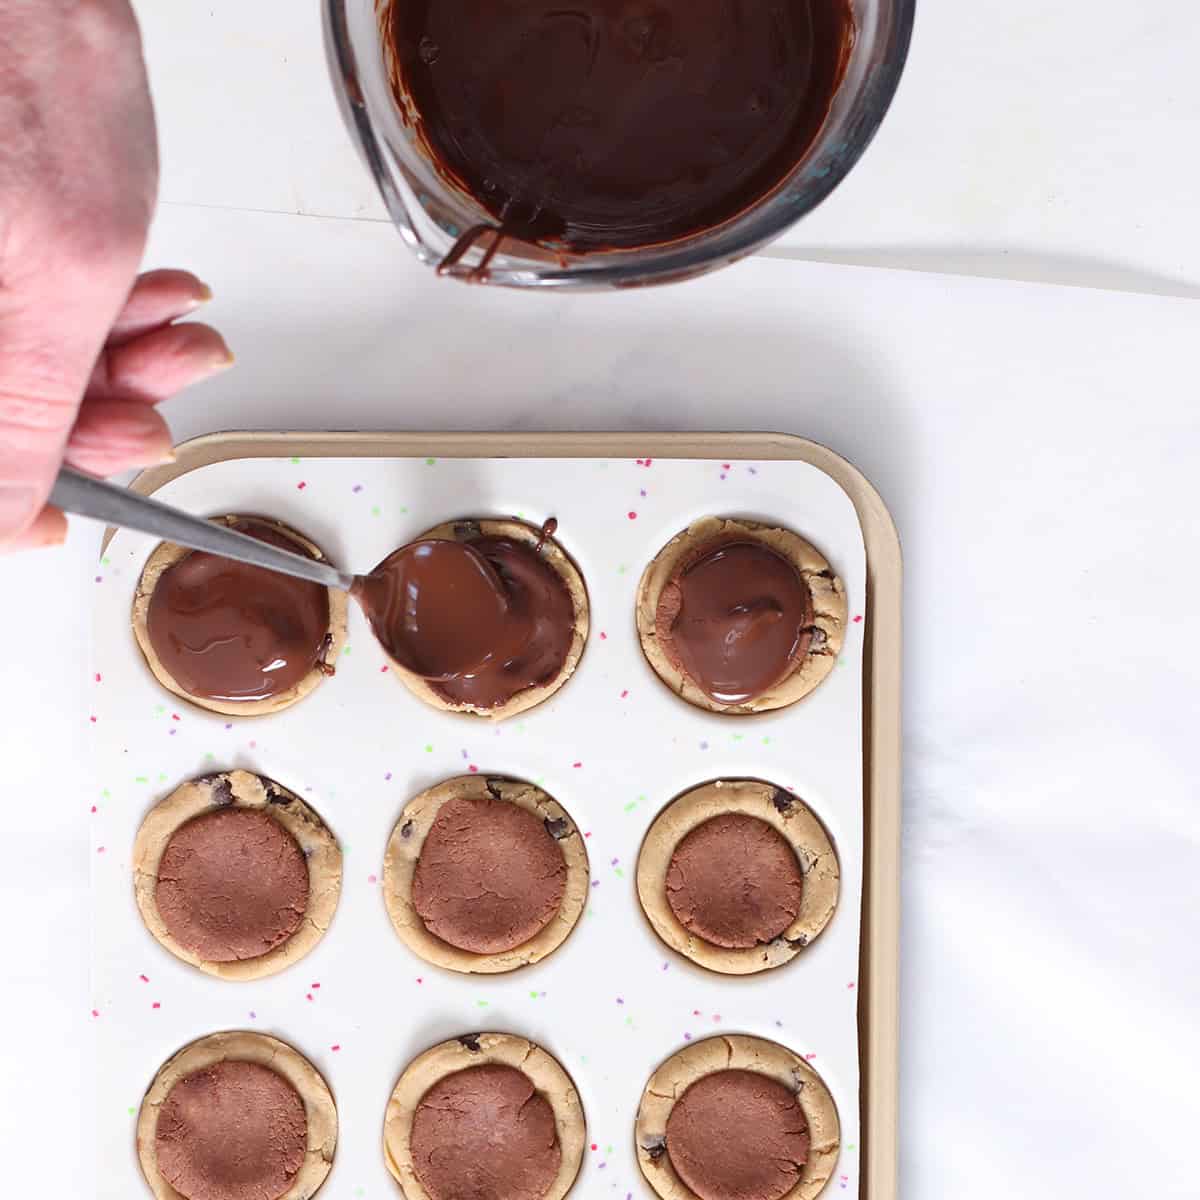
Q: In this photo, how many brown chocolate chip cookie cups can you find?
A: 9